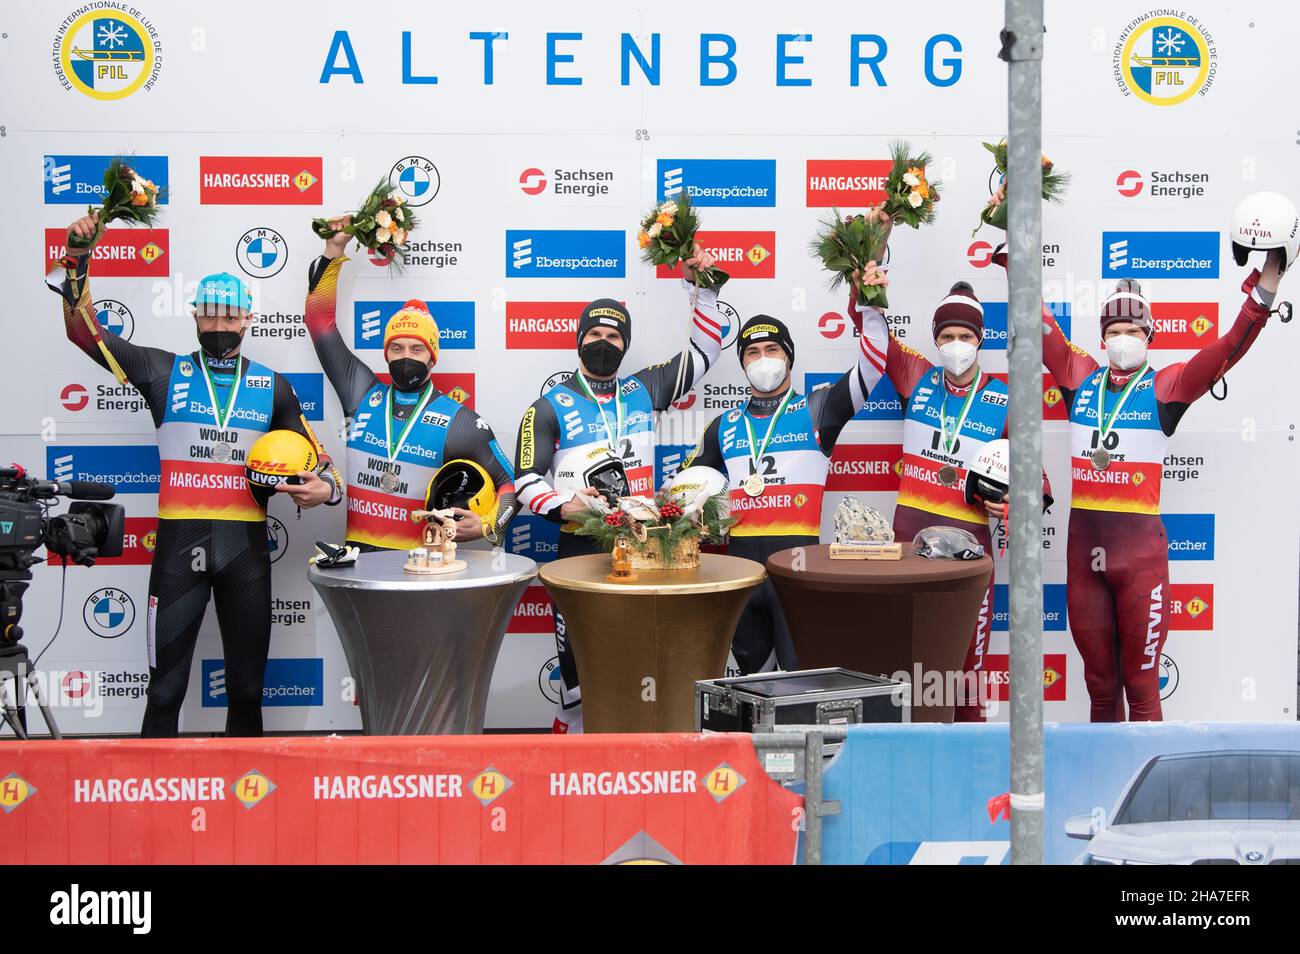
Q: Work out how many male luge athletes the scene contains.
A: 6